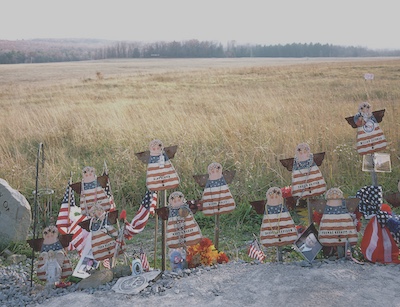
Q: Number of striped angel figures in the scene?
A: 10